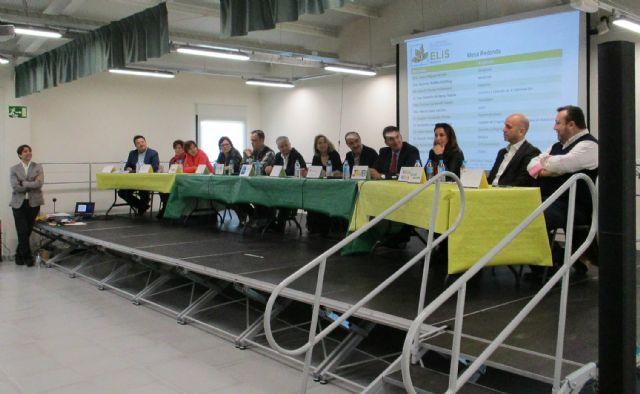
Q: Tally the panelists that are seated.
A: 12